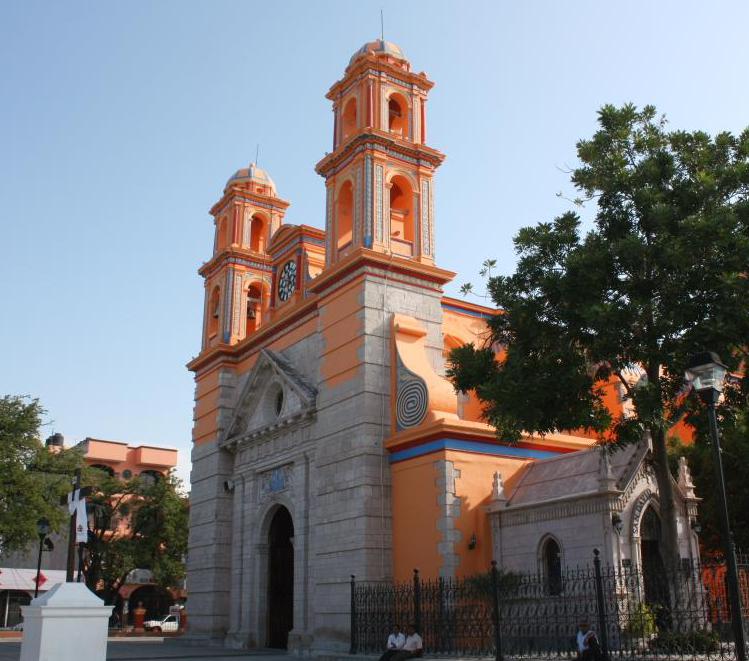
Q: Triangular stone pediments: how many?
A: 1